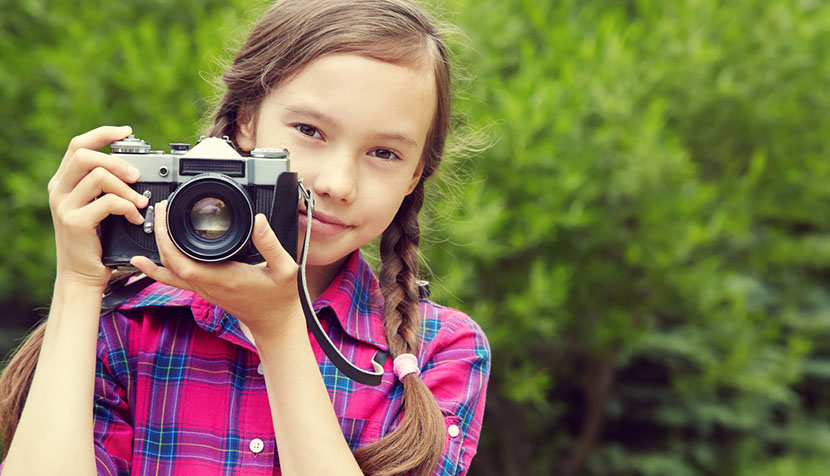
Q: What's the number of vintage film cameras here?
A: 1